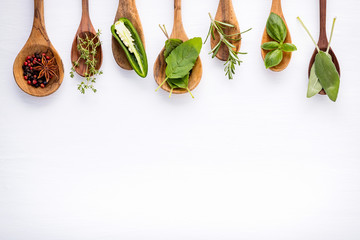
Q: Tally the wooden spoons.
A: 7